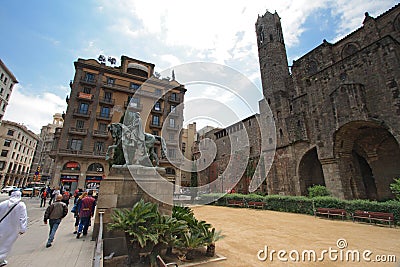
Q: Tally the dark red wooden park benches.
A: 4